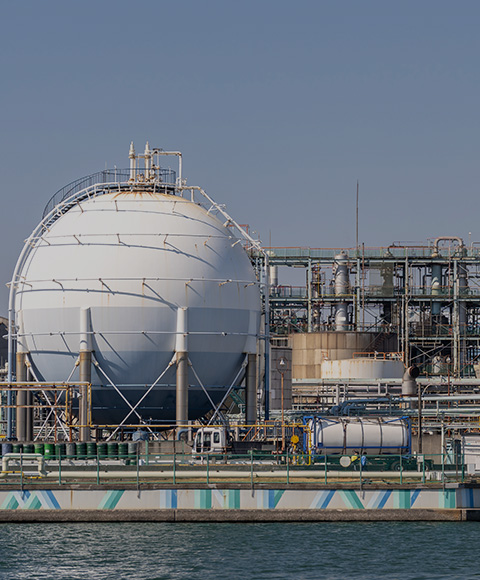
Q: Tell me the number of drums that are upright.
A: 13